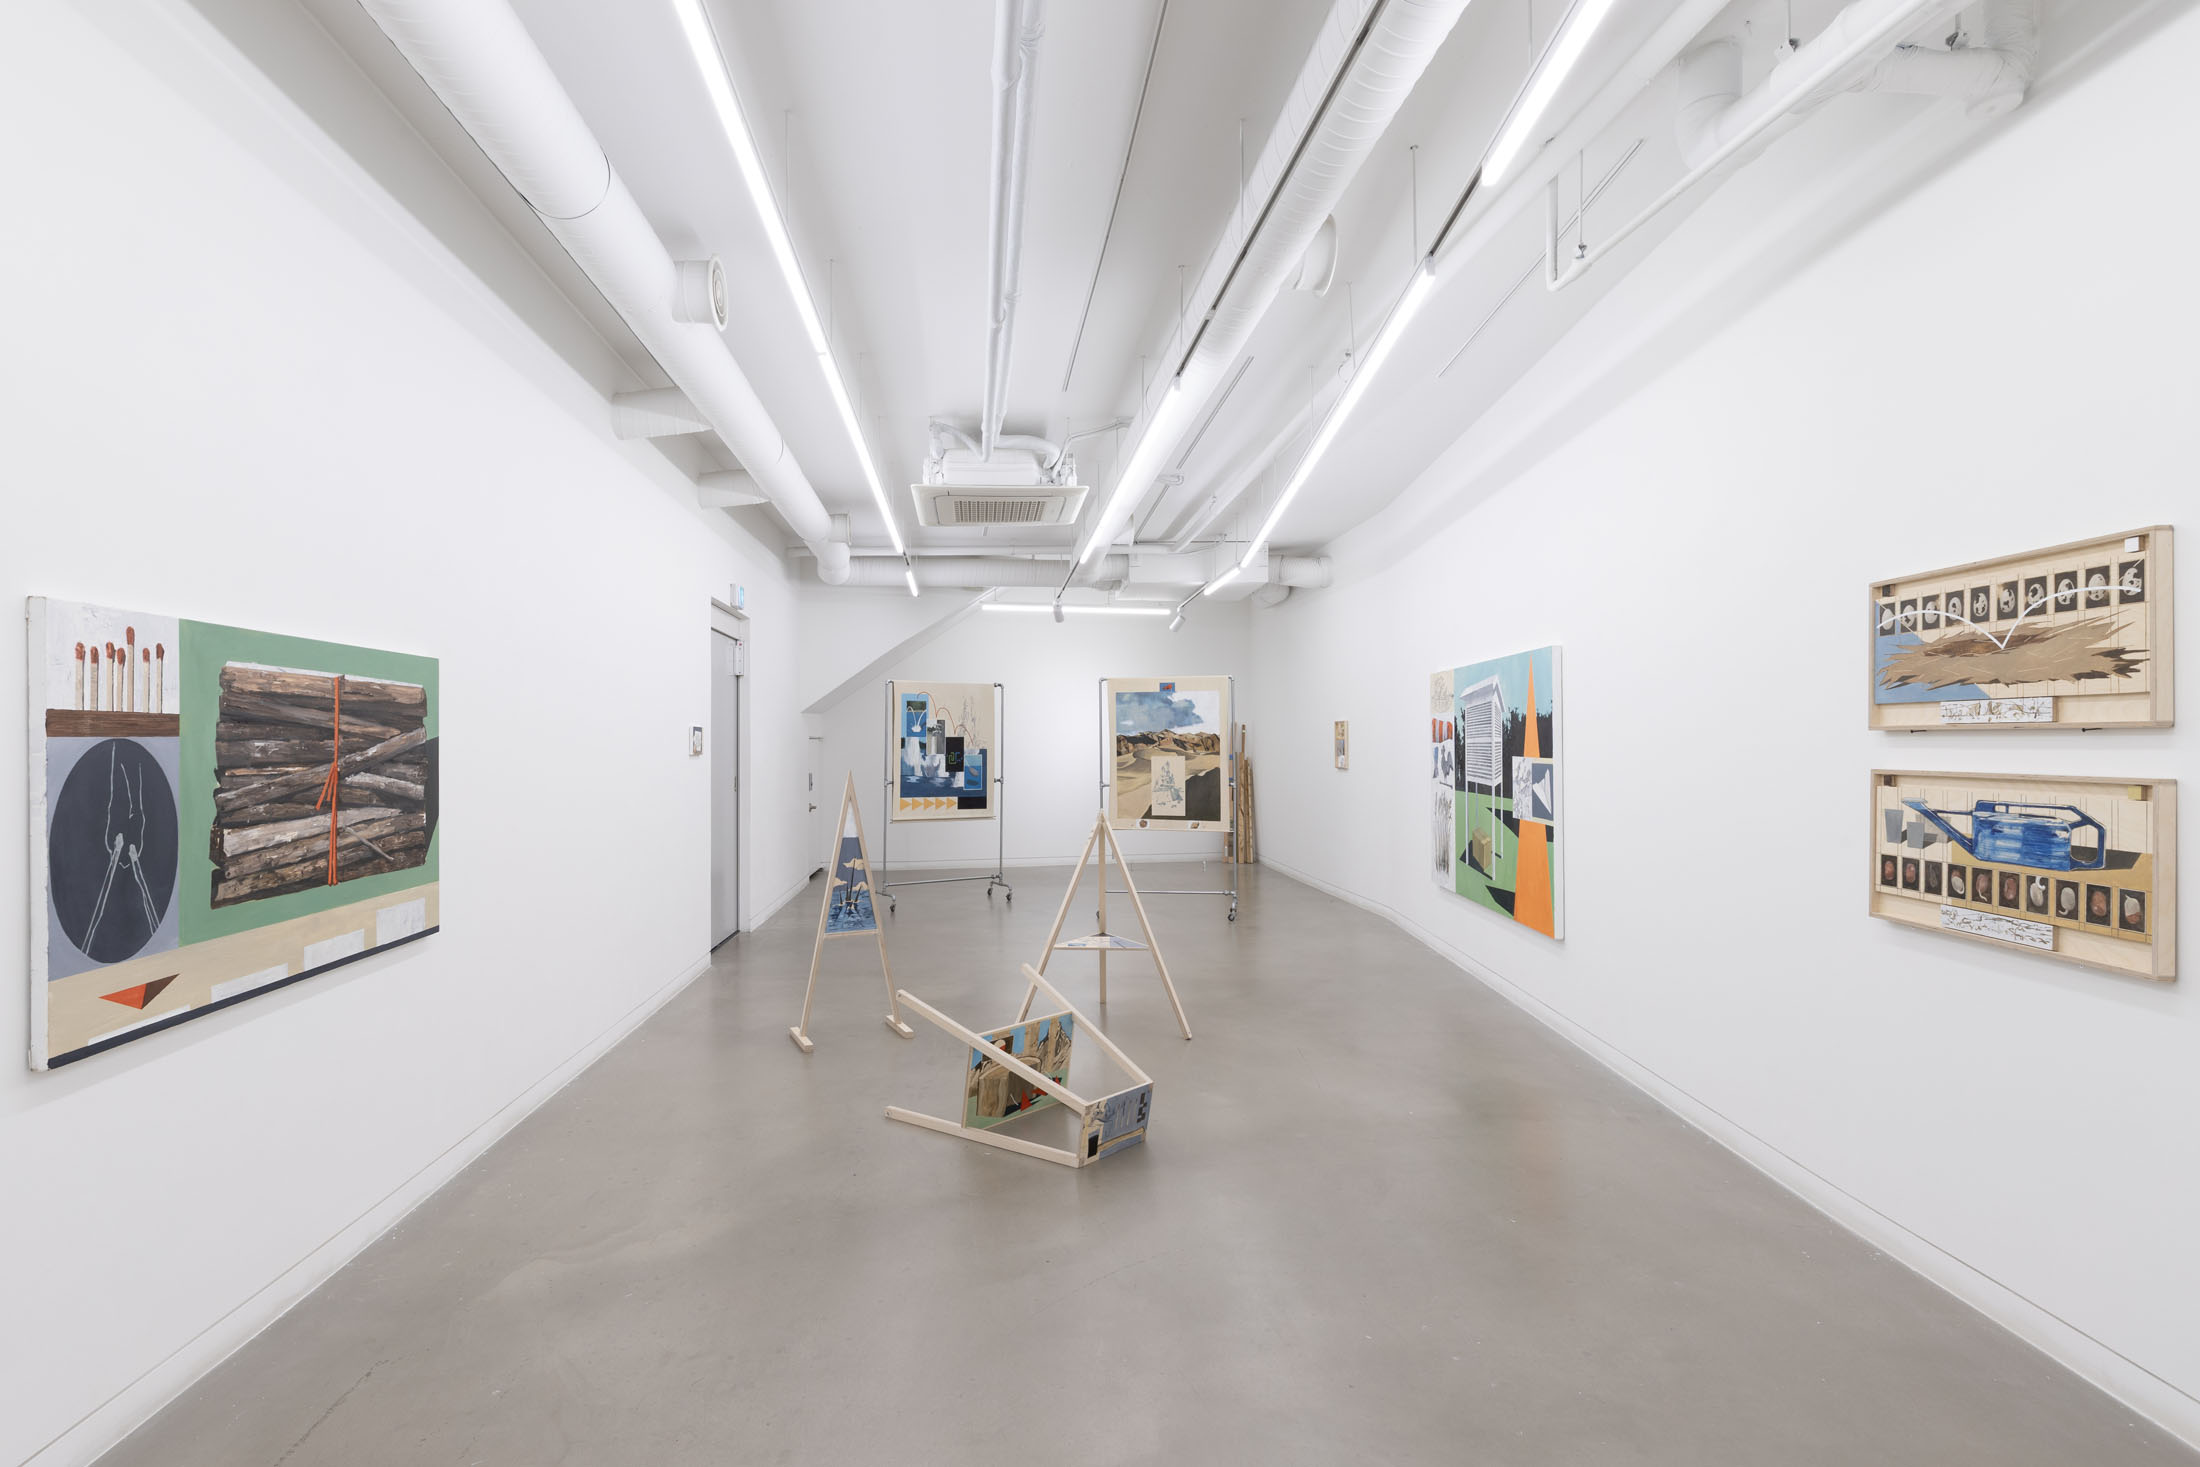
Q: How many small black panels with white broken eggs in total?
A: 10